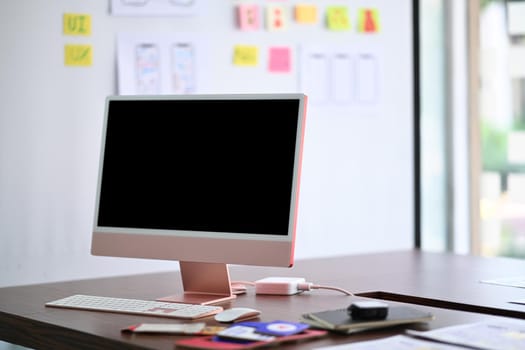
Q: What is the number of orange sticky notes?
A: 1